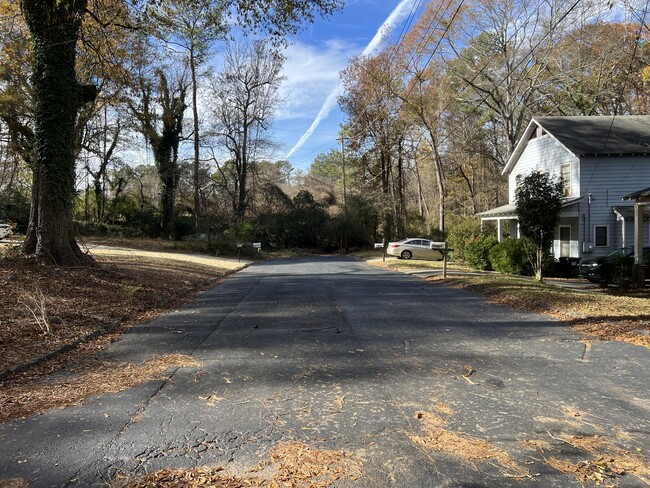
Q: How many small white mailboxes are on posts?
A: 4